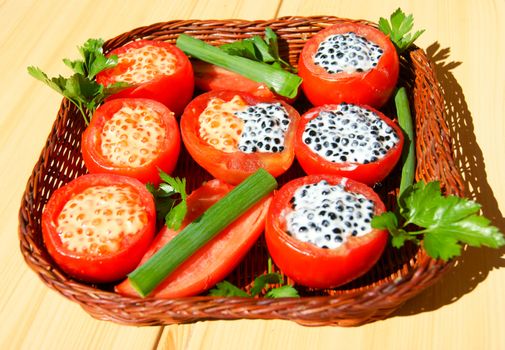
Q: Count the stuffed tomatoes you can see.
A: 7